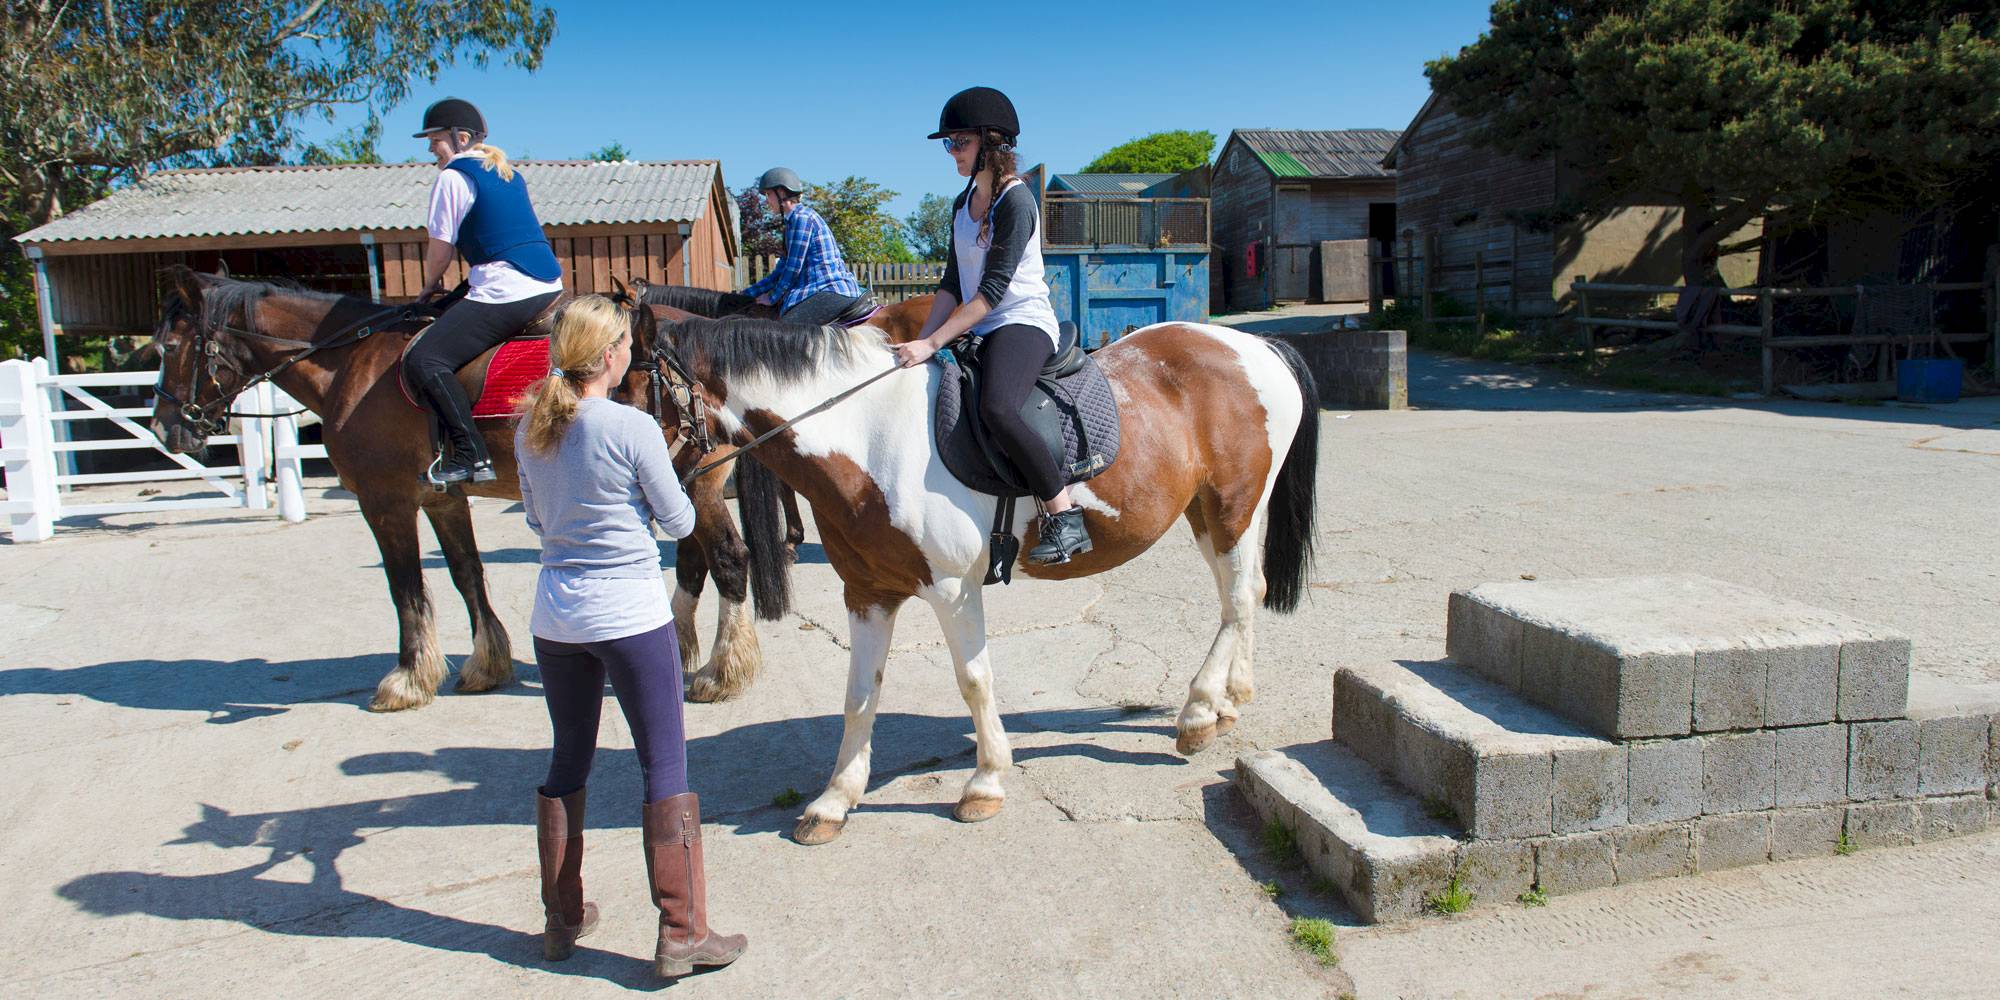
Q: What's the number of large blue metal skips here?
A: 1